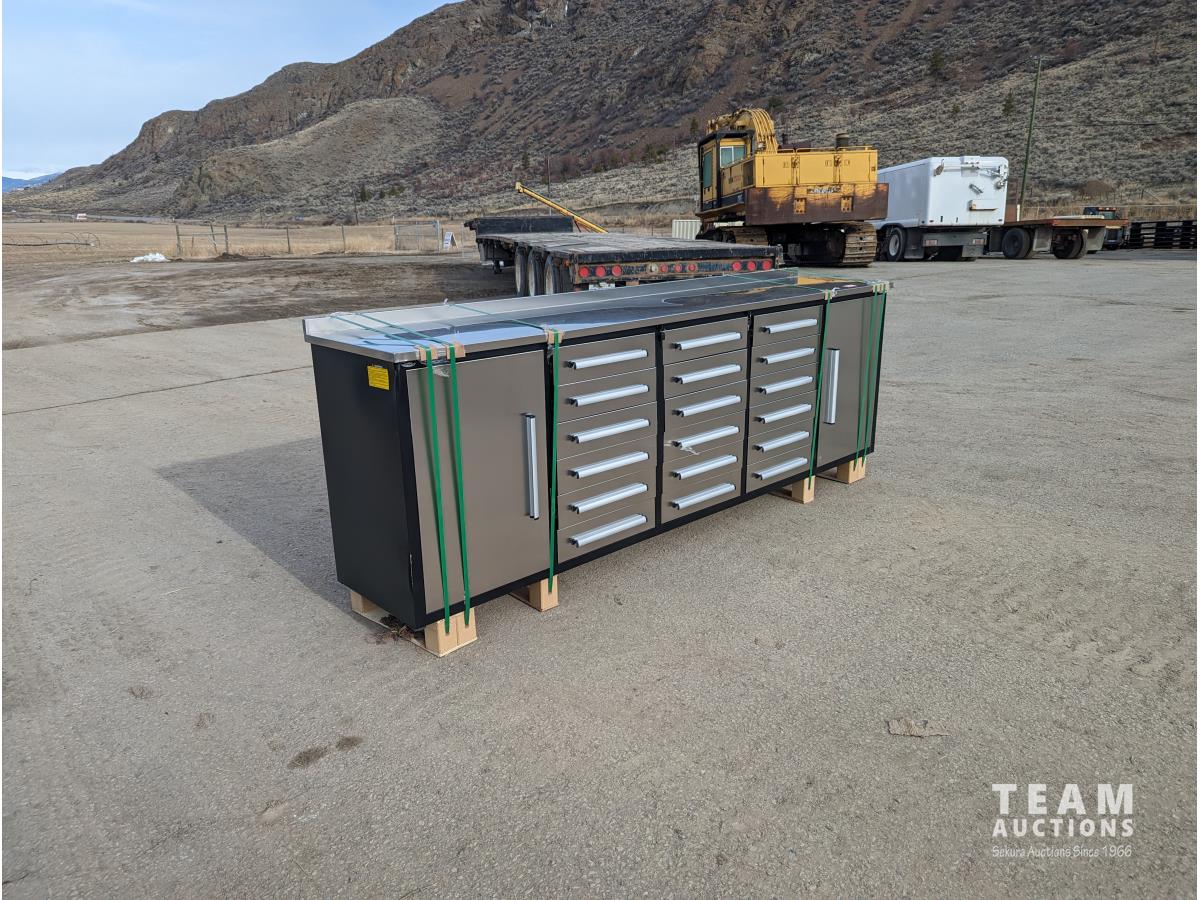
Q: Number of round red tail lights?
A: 9